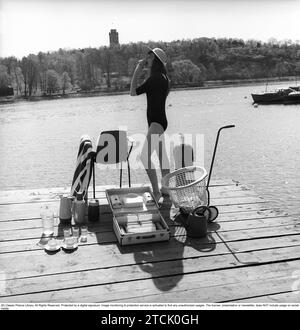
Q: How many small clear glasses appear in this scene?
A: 3